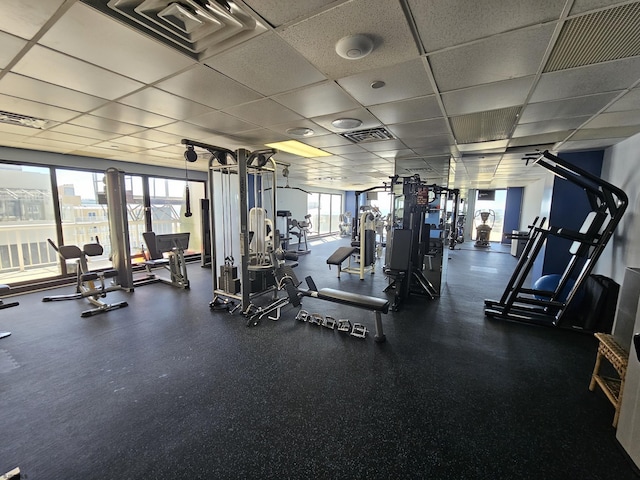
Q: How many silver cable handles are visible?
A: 5